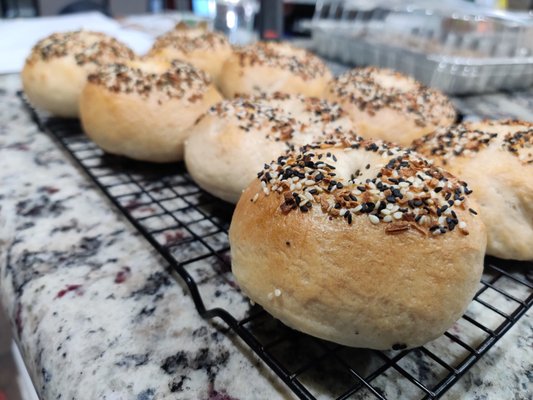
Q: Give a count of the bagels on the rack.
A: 8